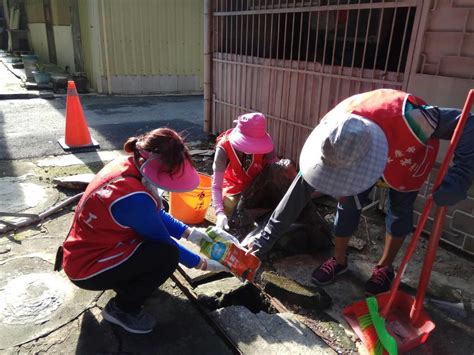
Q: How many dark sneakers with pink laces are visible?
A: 2